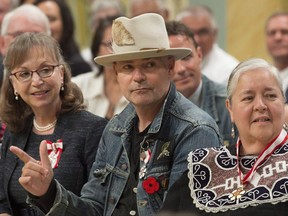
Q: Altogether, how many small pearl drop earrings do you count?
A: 2